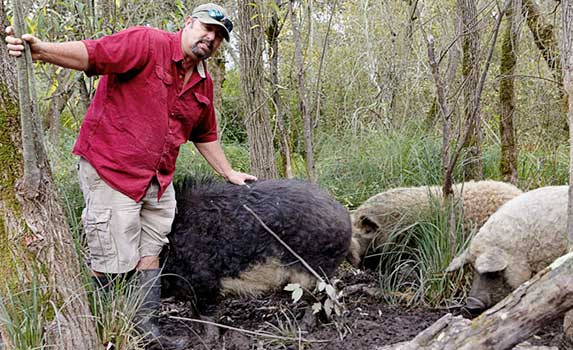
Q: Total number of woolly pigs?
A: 3